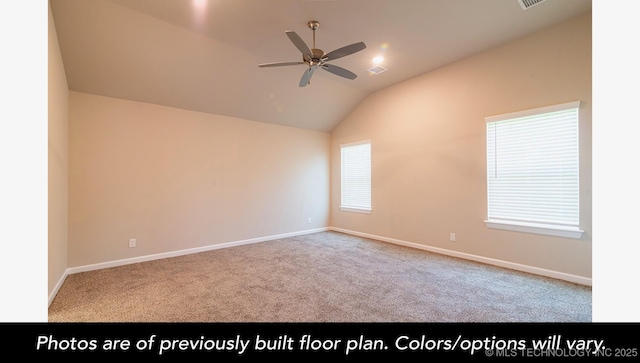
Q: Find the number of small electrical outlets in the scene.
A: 3